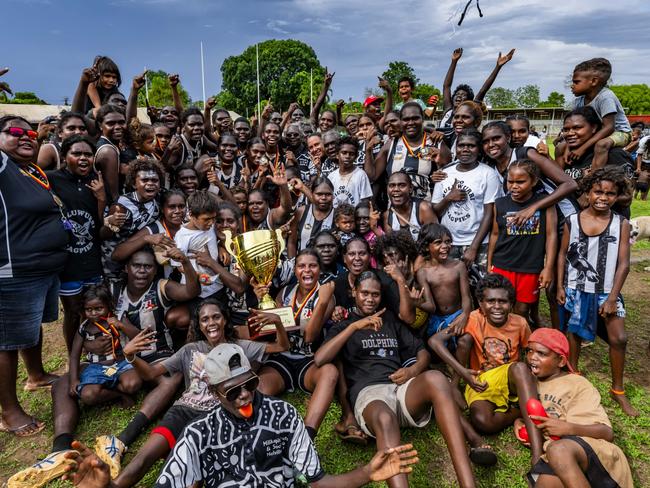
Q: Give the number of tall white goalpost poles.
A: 4